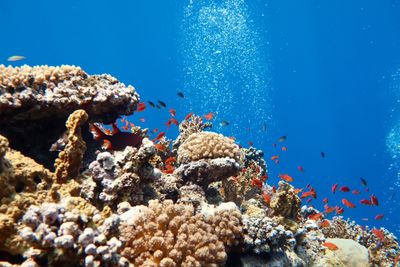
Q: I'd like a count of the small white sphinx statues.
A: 0